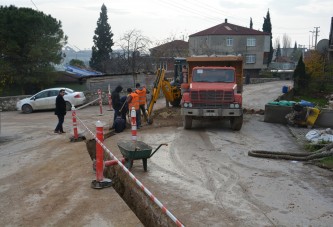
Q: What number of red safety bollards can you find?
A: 5